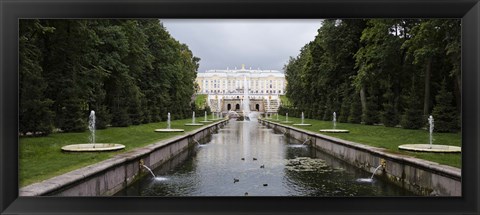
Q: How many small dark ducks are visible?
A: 6